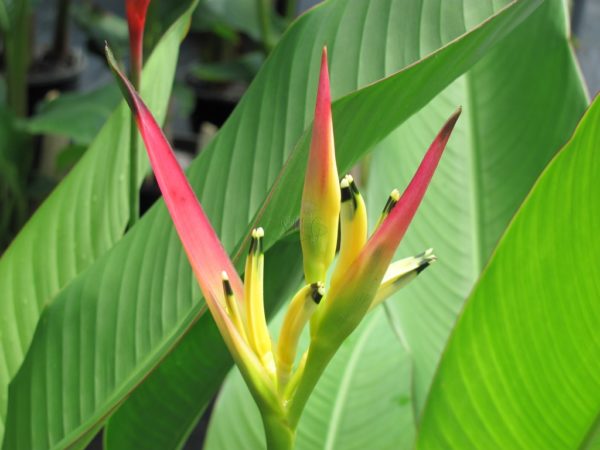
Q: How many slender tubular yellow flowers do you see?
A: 6